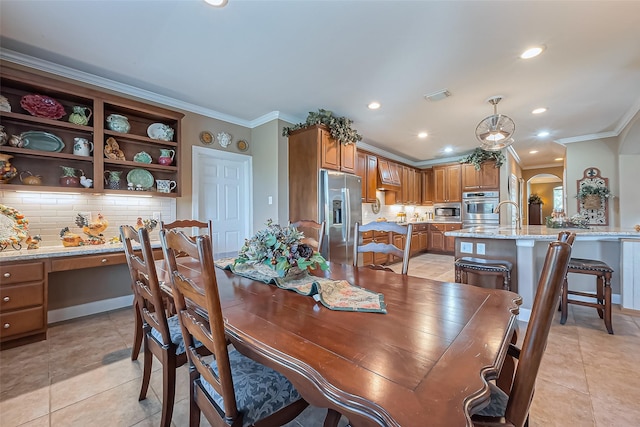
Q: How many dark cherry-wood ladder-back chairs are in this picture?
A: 6